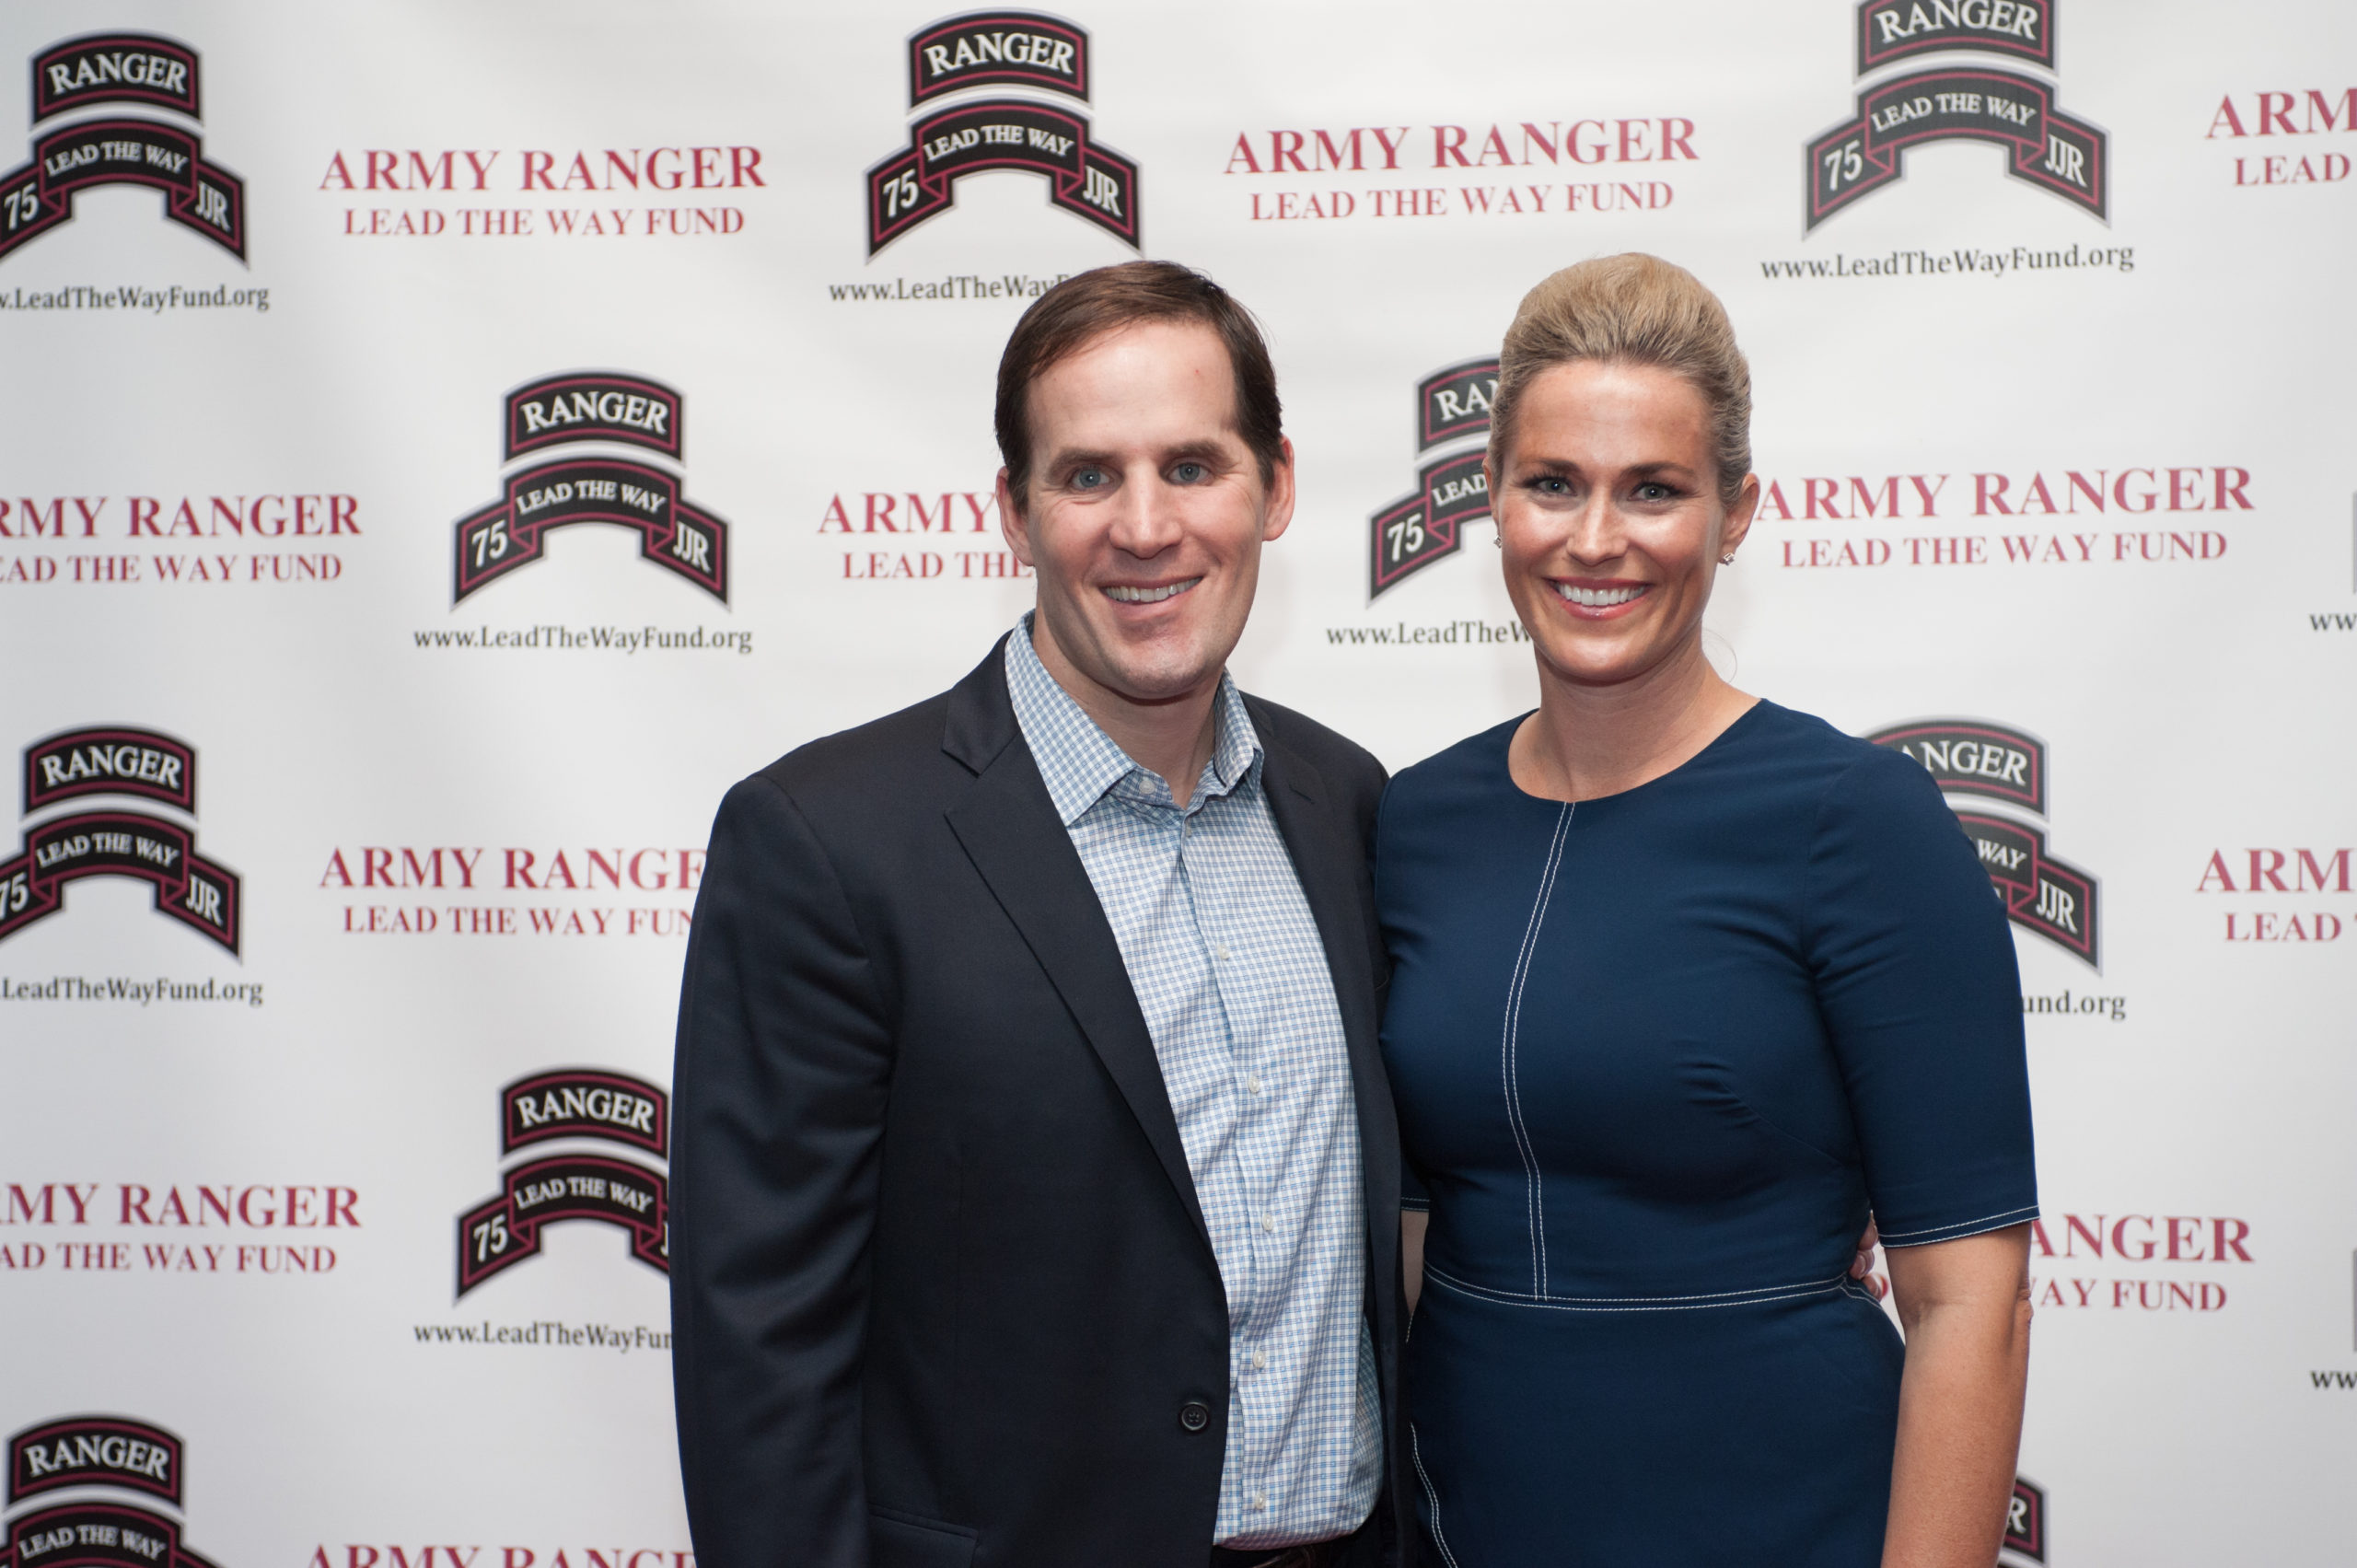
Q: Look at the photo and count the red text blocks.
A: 11